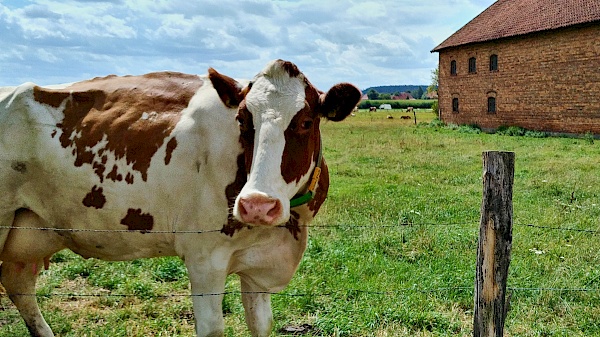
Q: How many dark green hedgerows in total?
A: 1